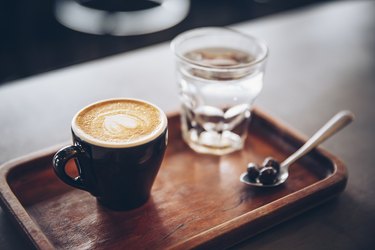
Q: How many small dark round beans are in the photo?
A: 3